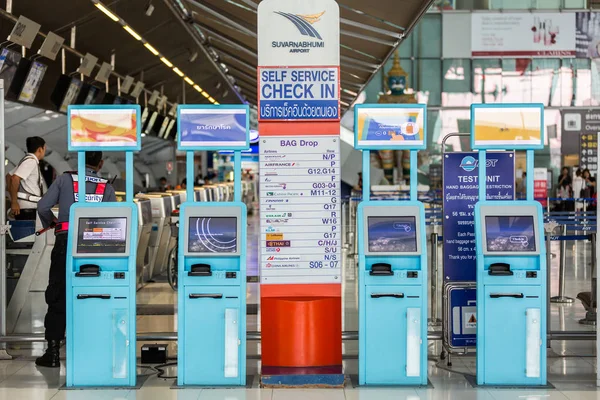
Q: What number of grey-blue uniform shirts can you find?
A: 1